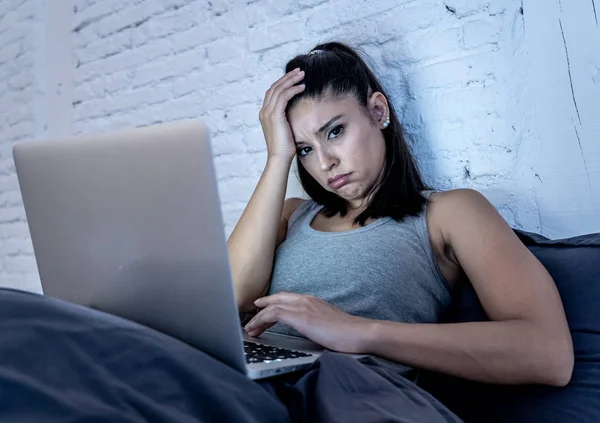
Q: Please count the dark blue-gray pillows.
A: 1